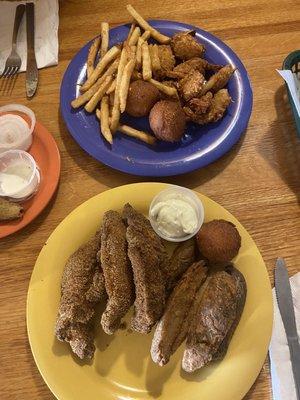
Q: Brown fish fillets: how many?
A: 3